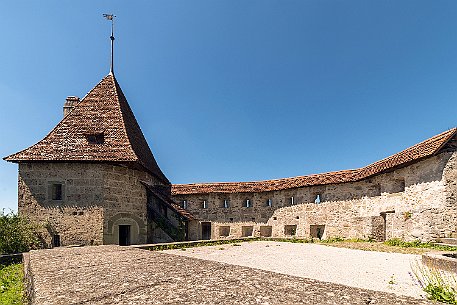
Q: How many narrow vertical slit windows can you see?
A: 7